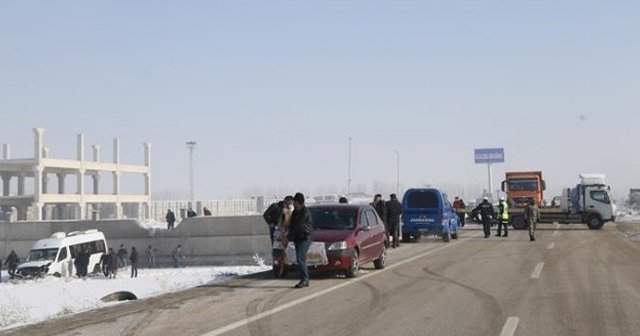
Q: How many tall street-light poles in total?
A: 3